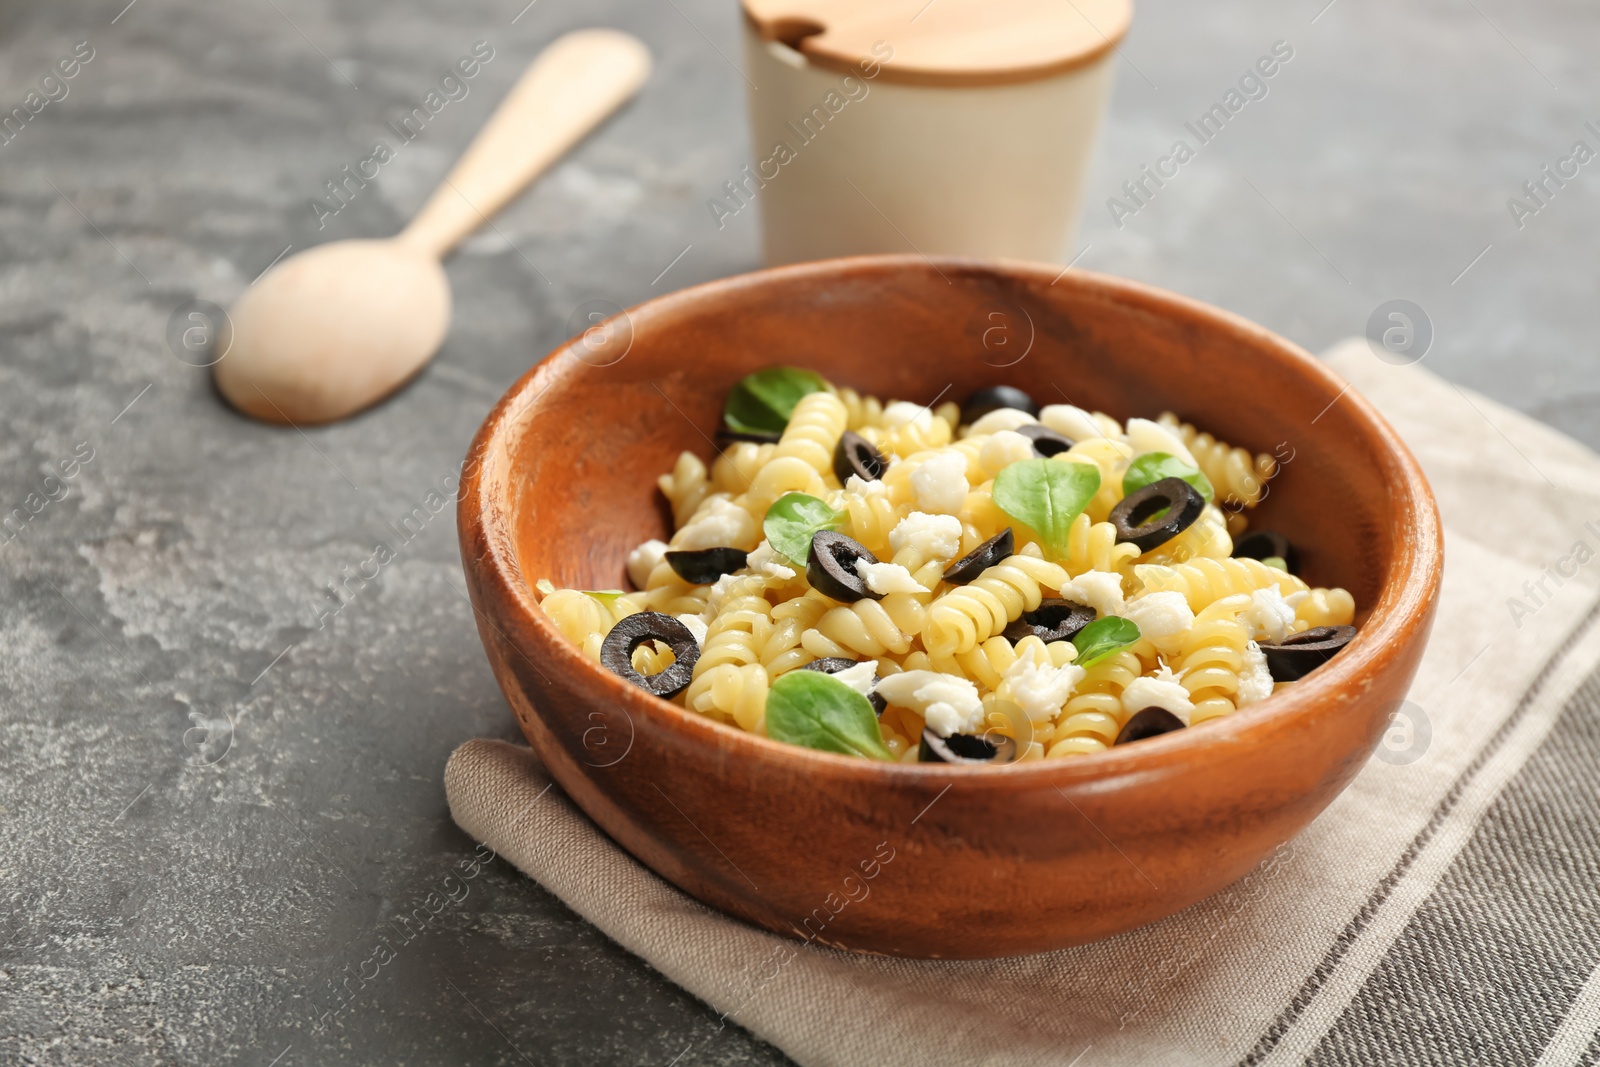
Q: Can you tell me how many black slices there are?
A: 15